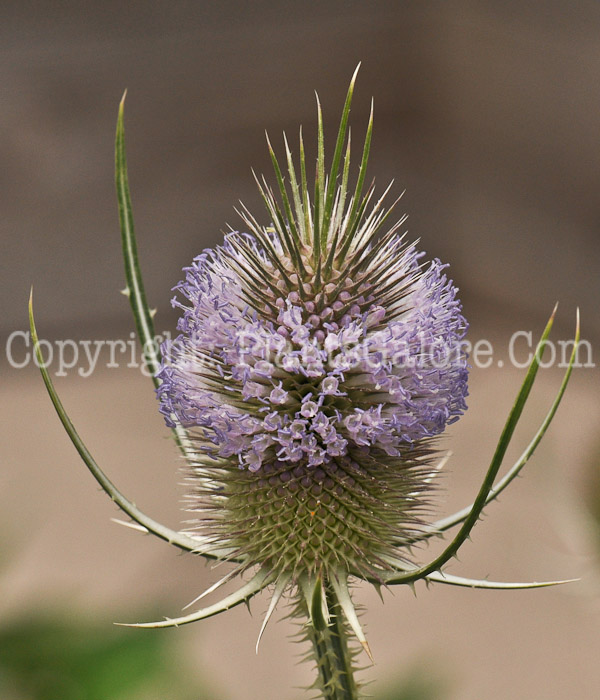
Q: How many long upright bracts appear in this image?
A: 4